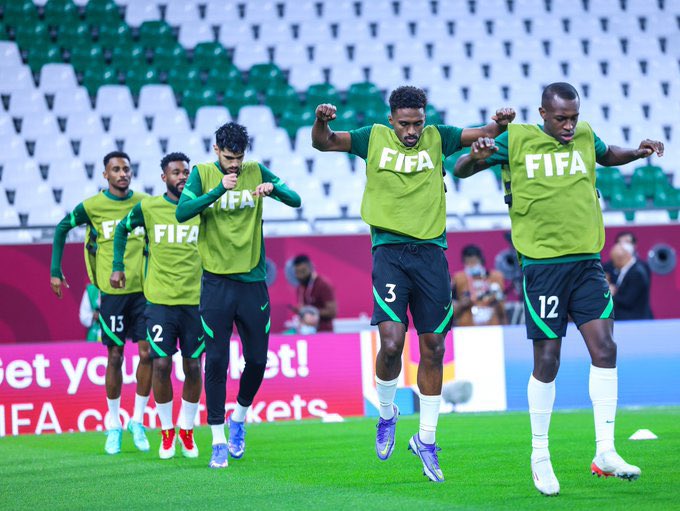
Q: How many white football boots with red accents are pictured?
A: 4